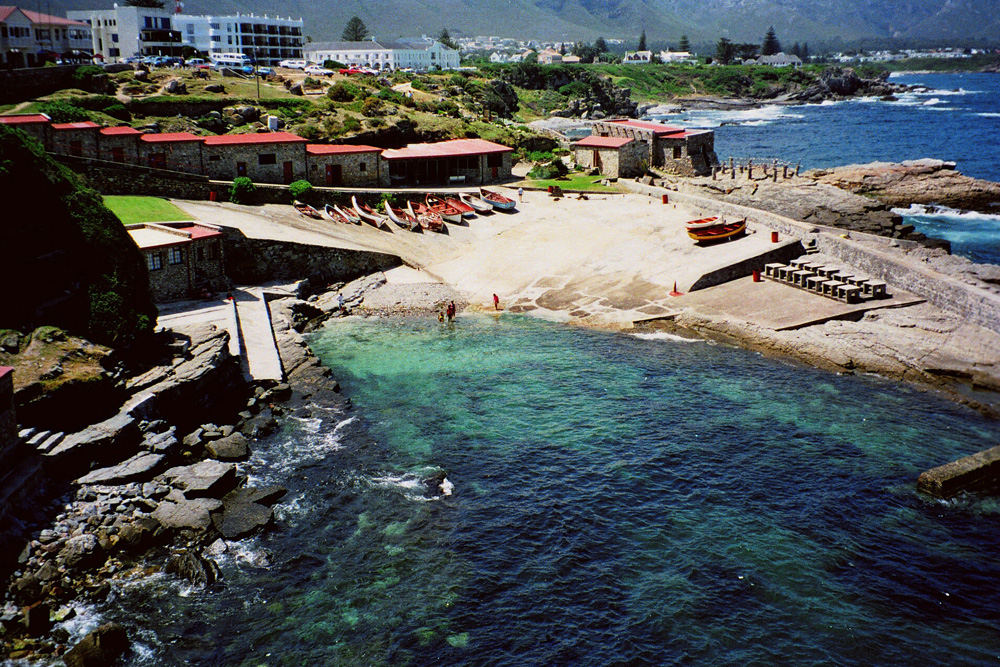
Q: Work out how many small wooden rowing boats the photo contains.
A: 12